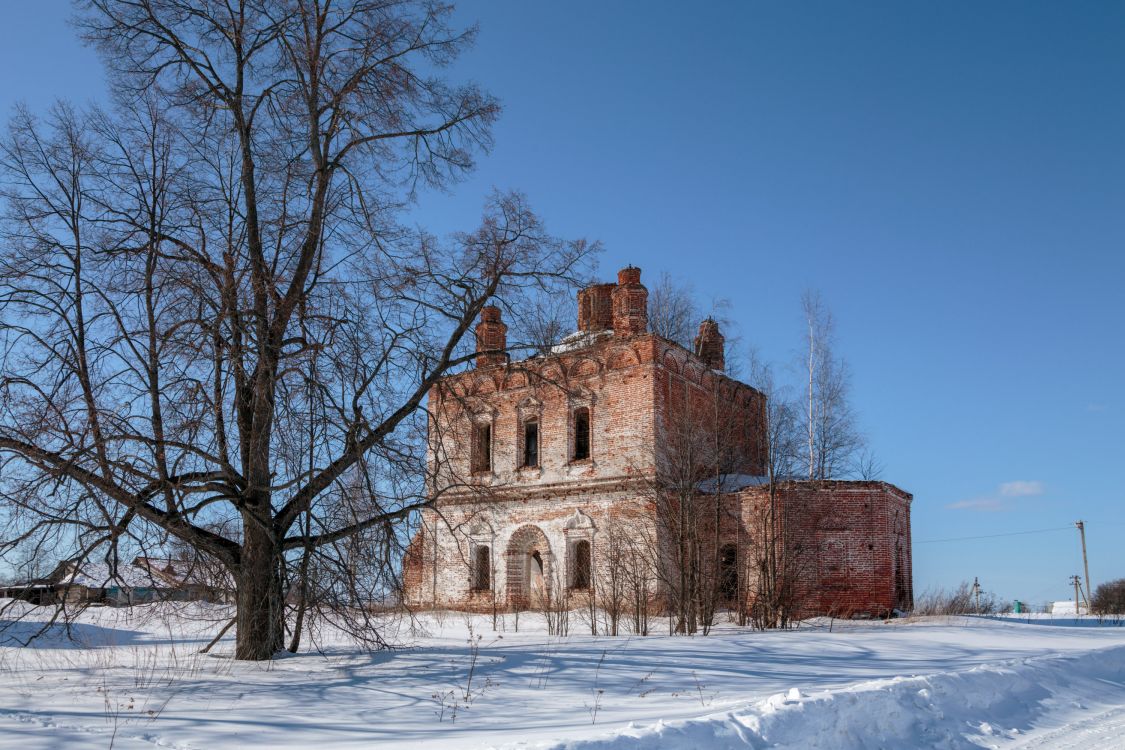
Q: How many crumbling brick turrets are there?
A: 4